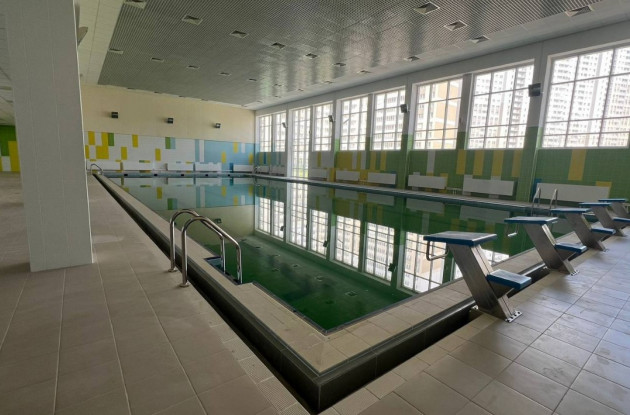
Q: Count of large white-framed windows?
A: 9